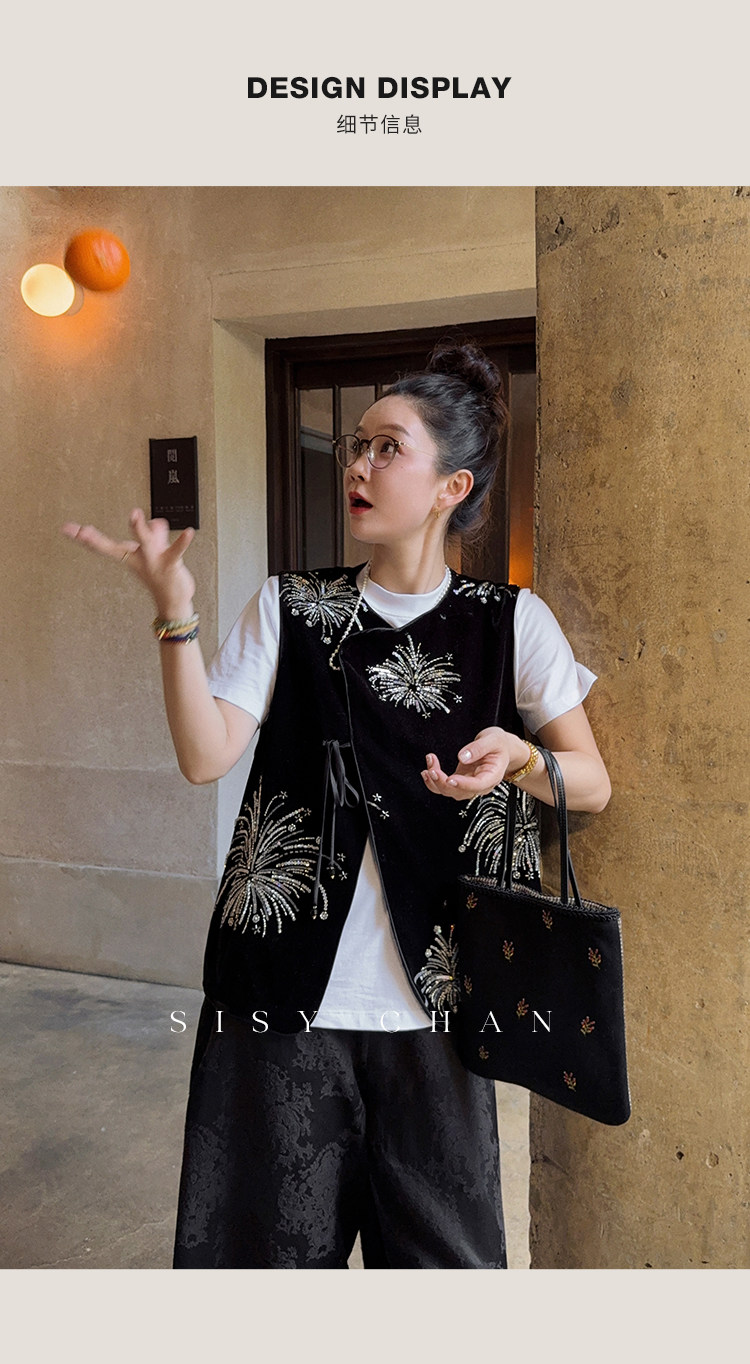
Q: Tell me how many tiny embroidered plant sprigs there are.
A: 9